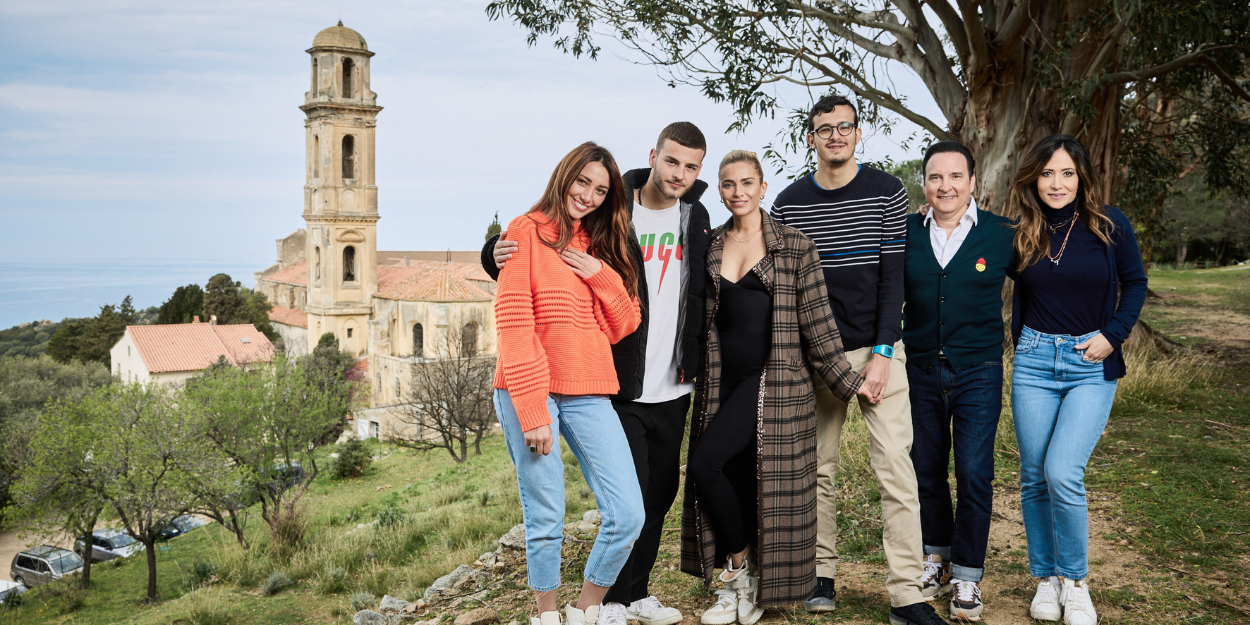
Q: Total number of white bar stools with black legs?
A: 0